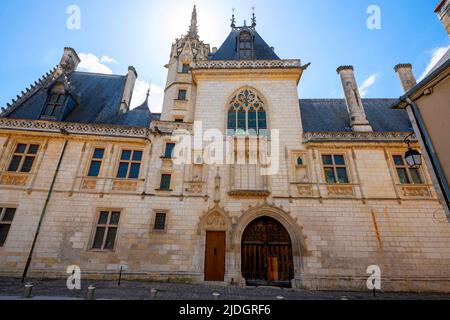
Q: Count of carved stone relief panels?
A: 7